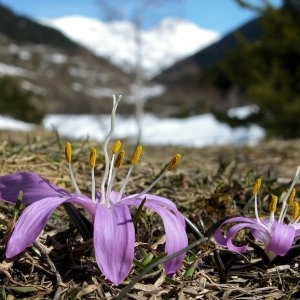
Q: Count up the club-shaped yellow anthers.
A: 10